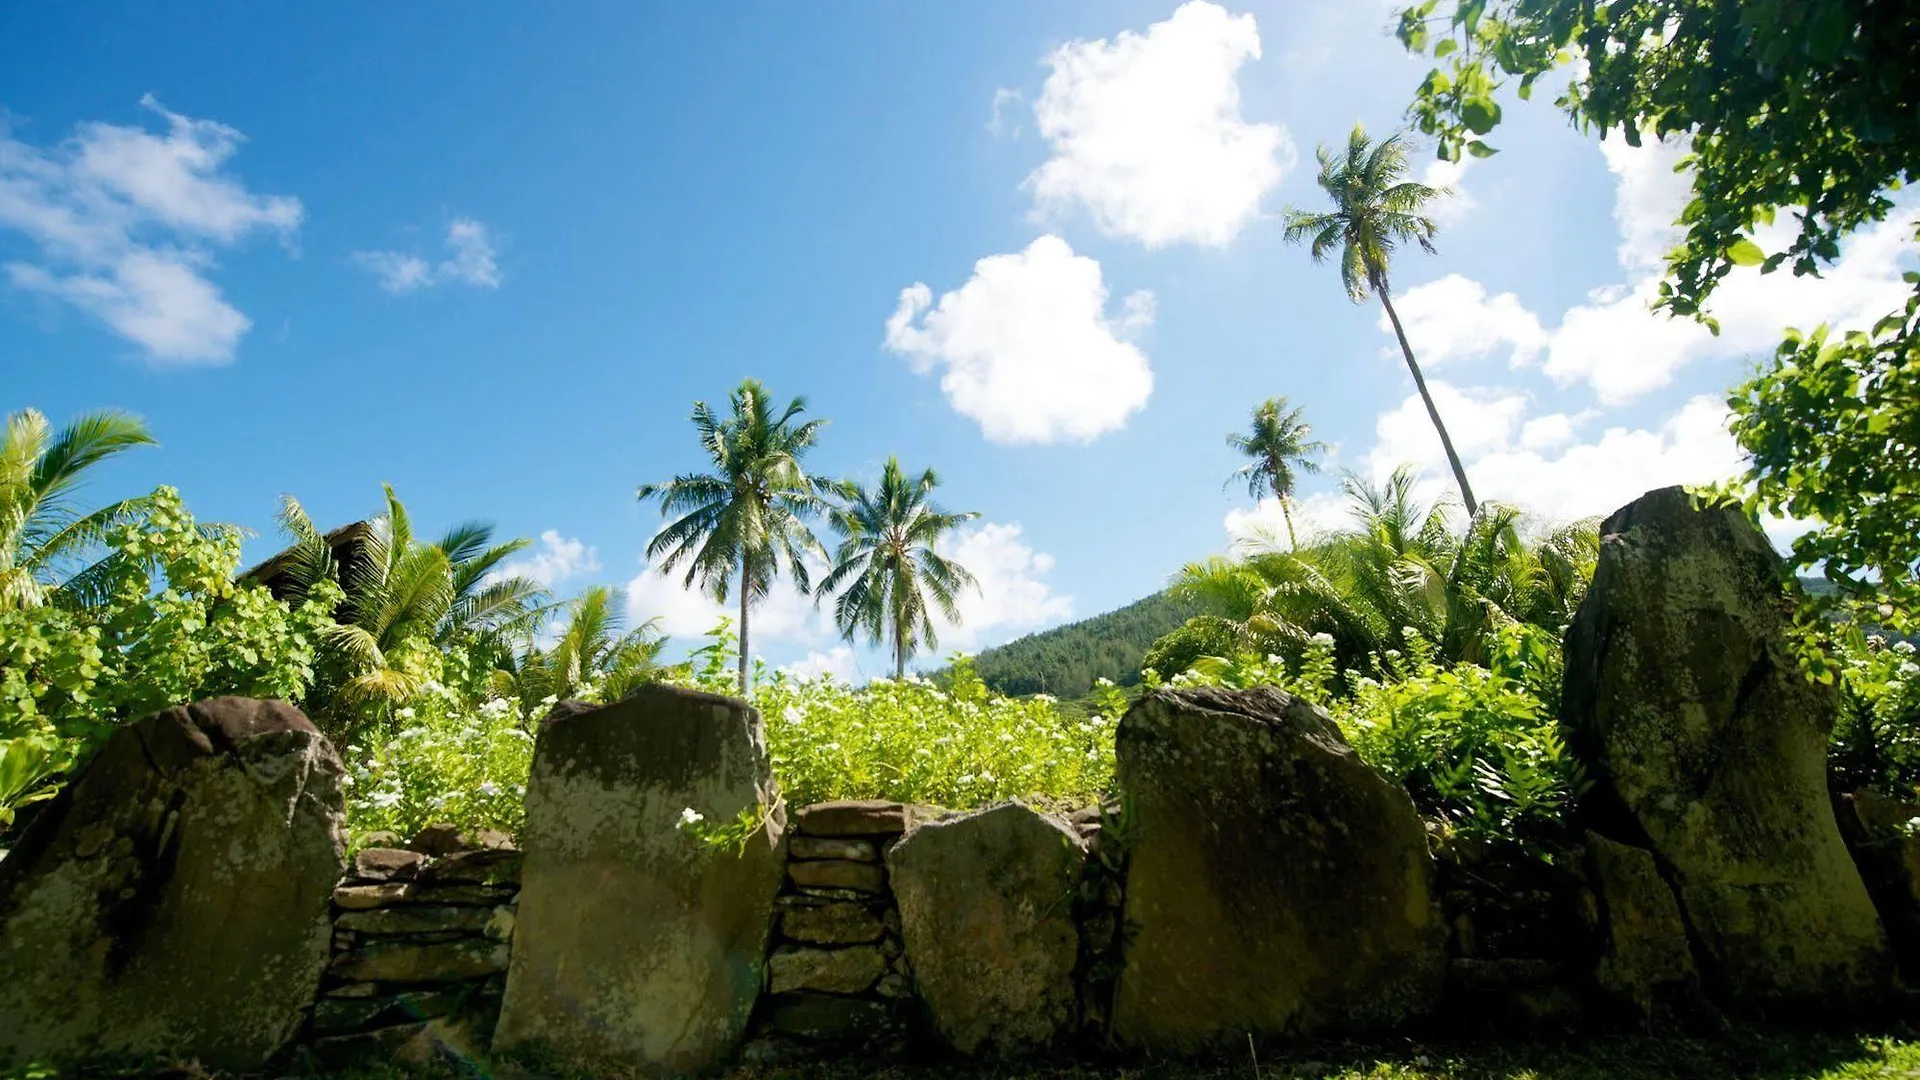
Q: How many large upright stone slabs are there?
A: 5